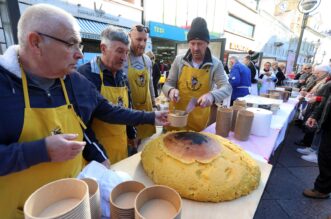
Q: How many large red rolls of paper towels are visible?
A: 0